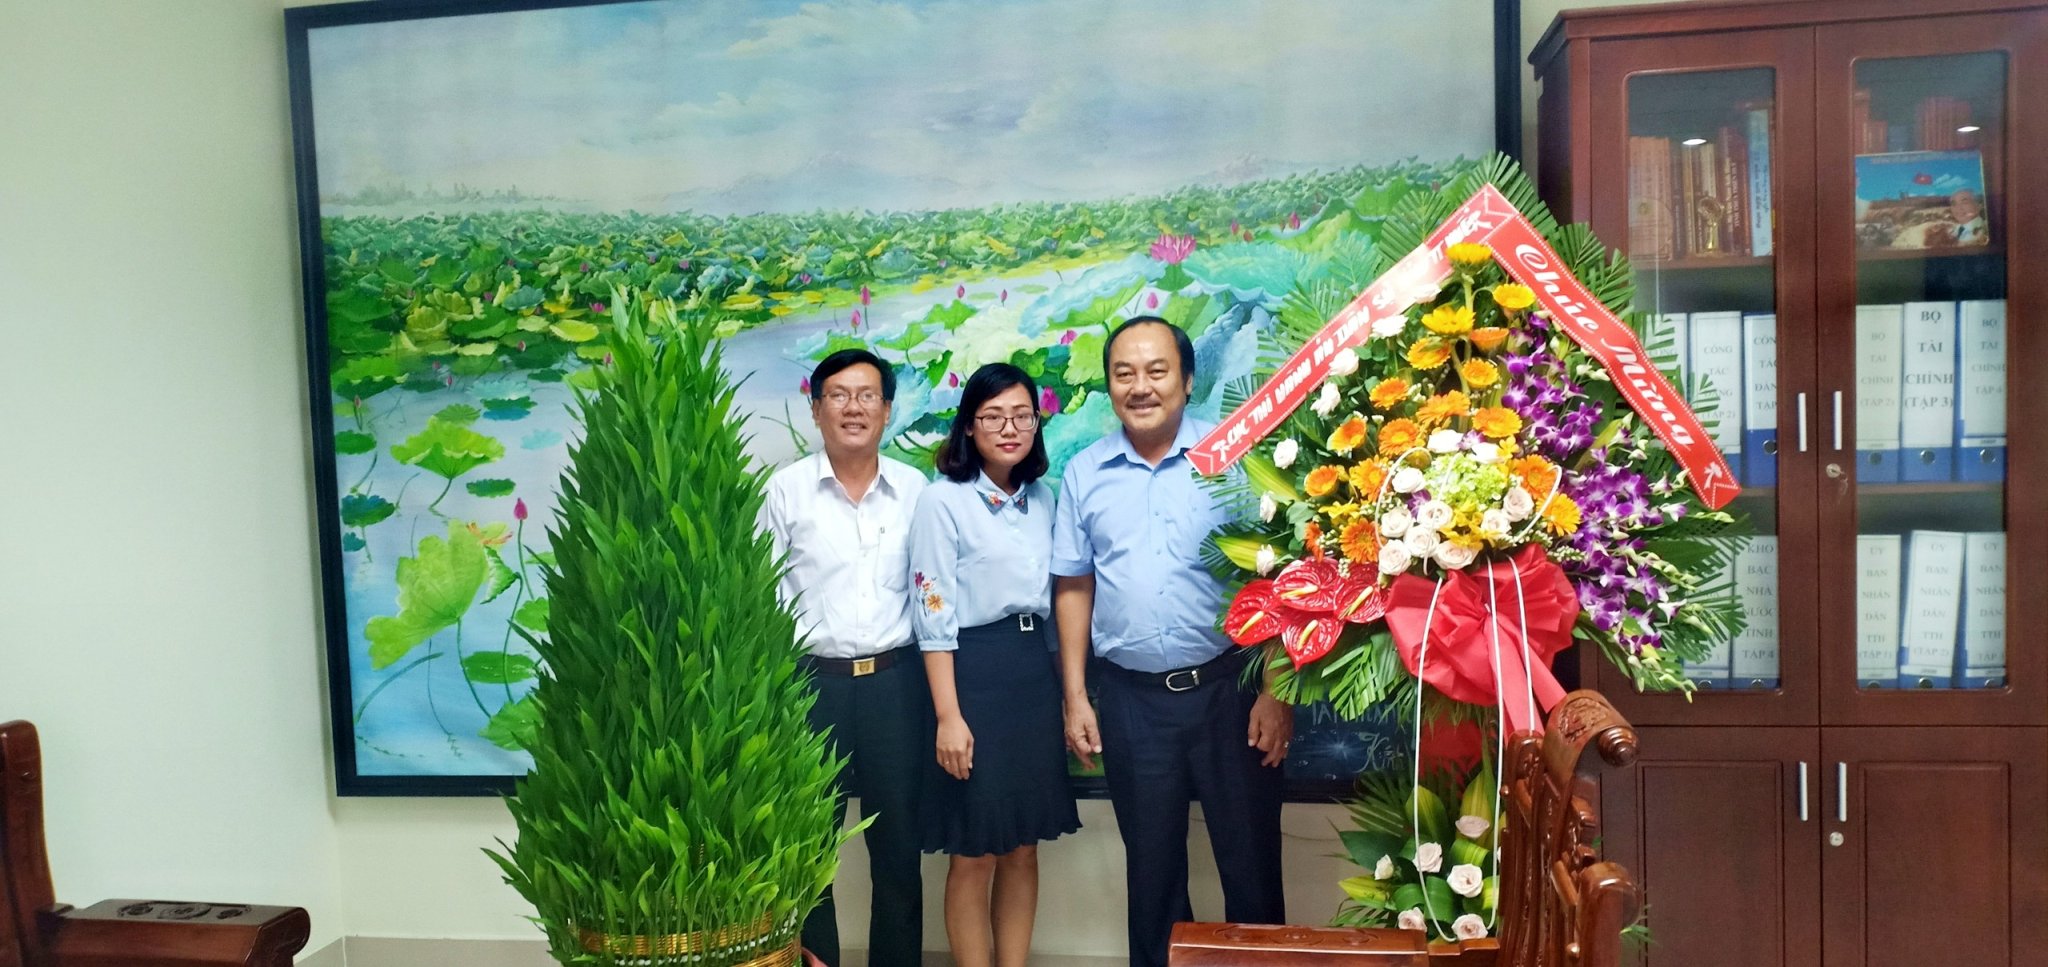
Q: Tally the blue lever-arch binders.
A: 11